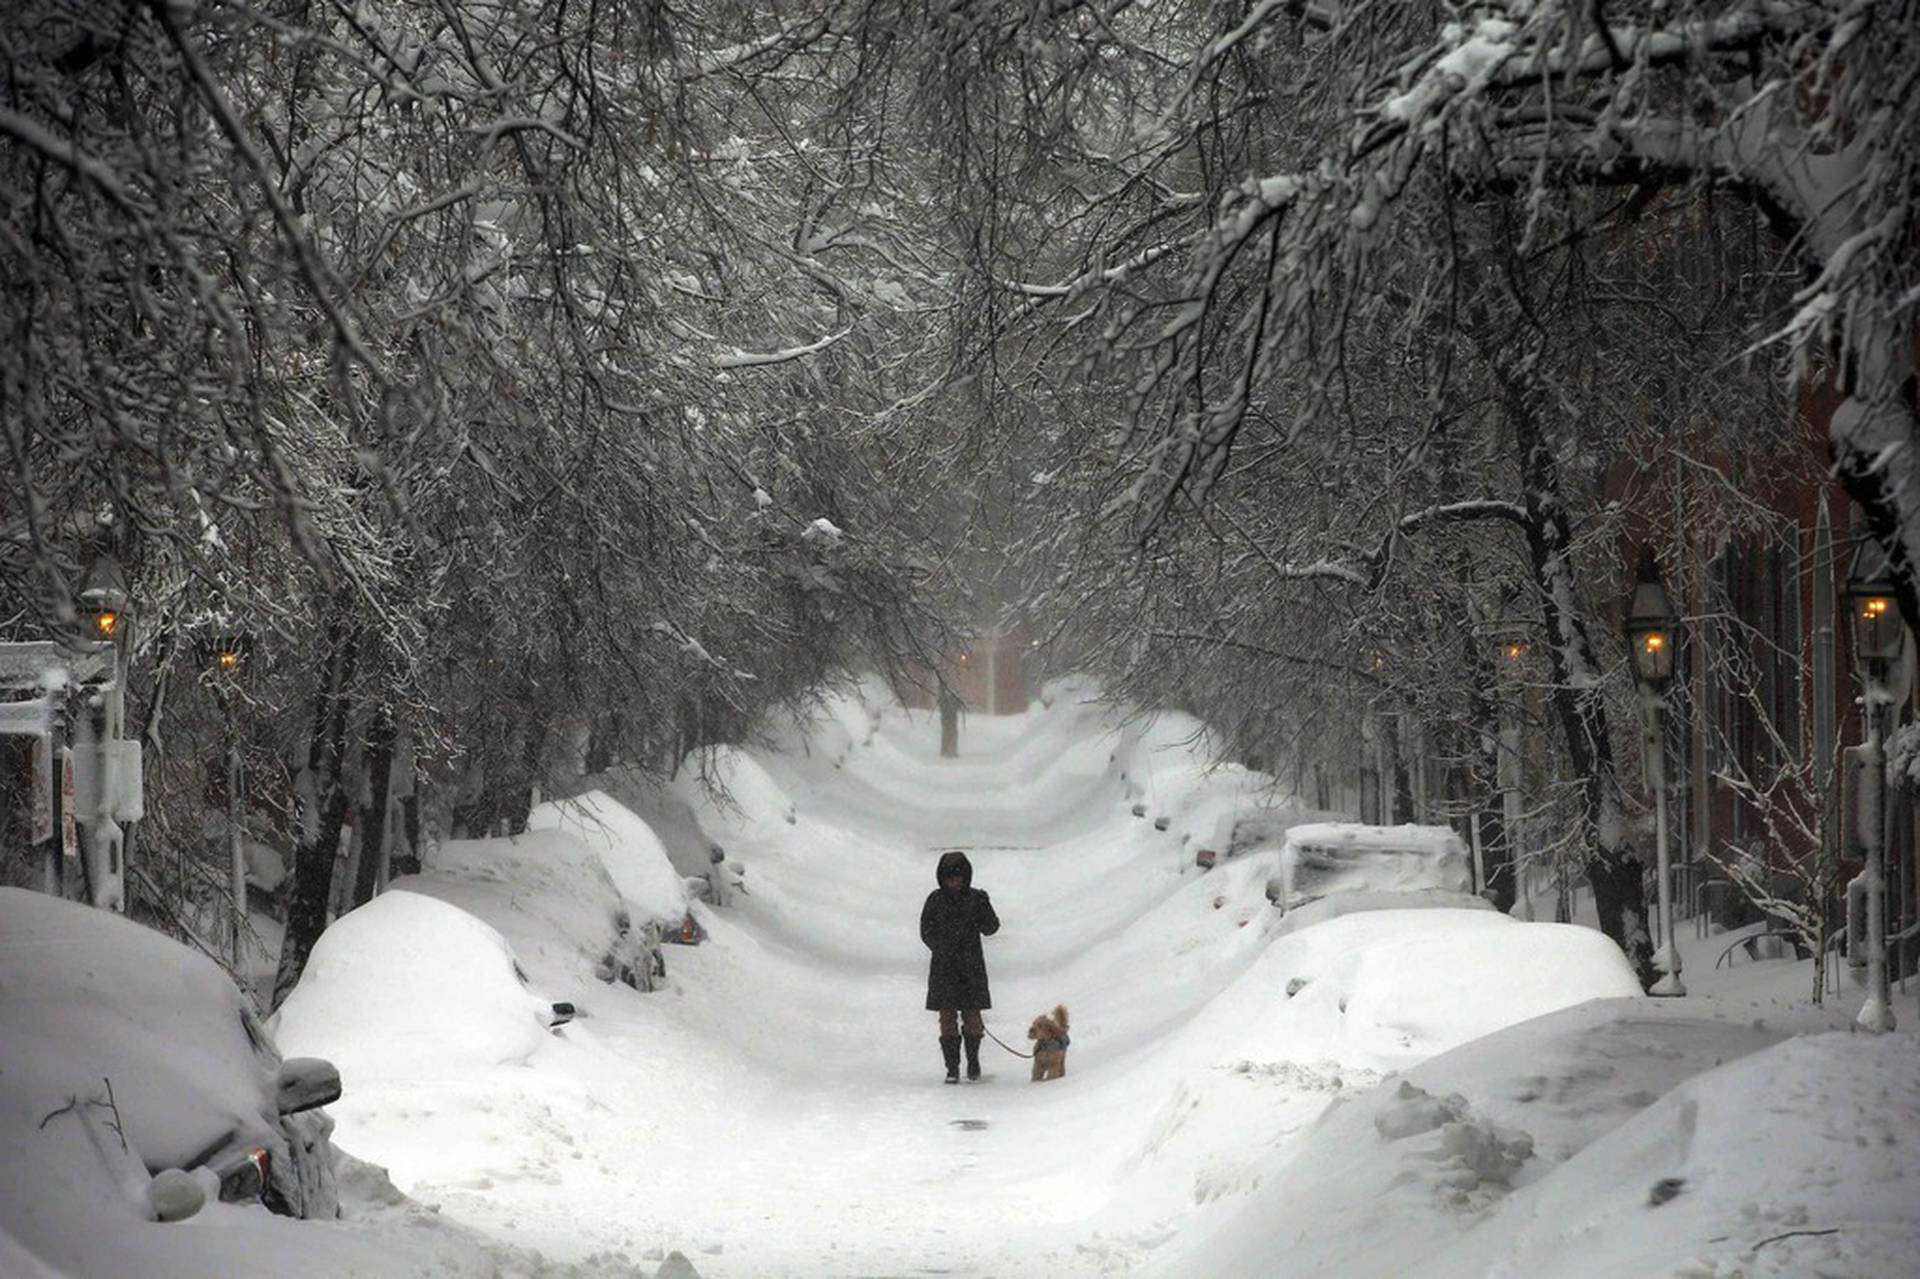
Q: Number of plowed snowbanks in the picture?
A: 2